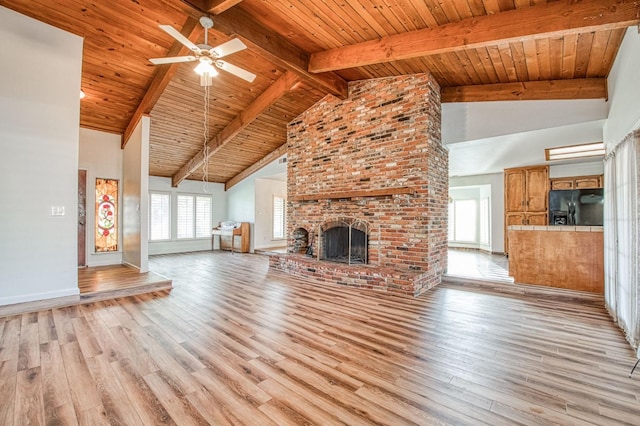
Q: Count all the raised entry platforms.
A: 1